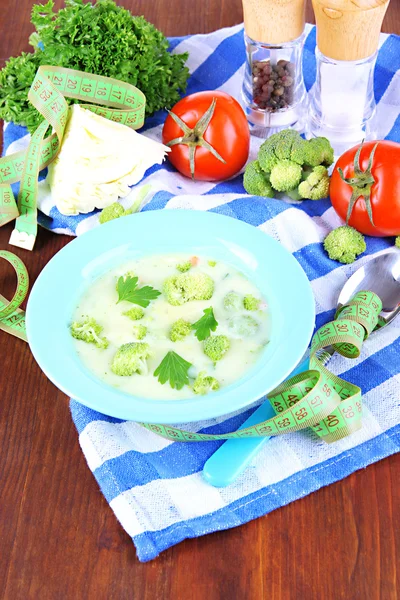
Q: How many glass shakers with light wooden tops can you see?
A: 2